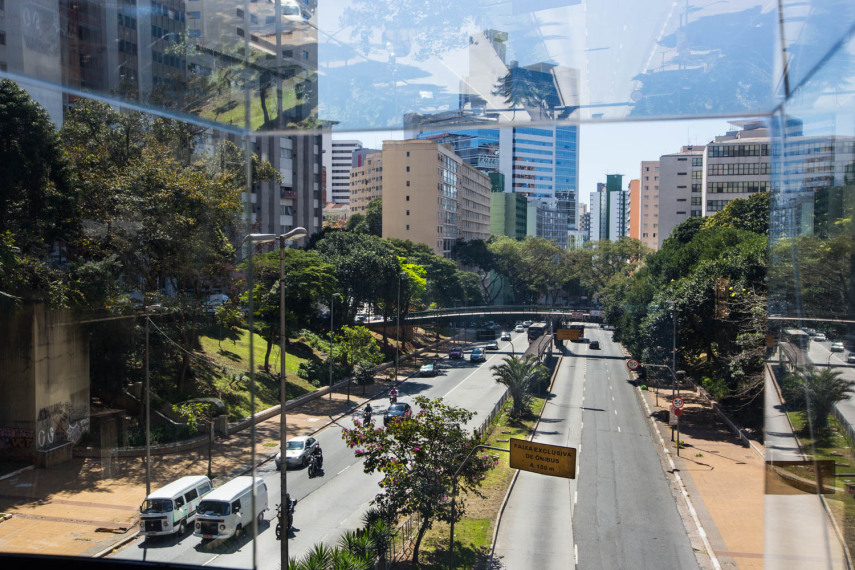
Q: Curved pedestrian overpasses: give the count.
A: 1